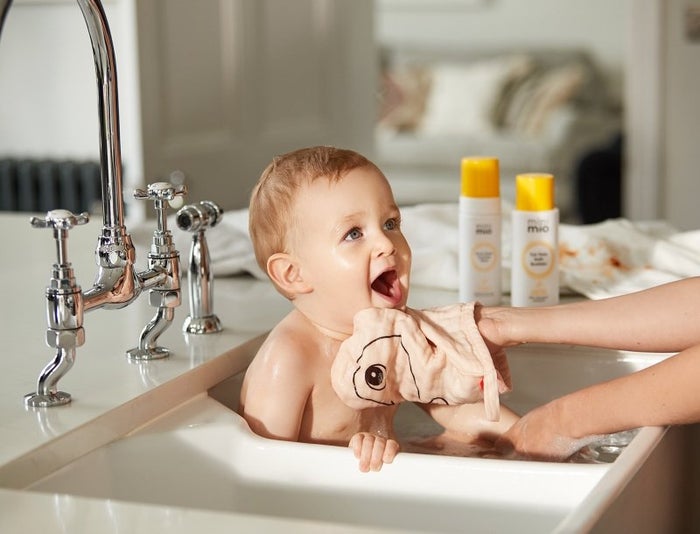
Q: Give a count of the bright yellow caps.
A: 2